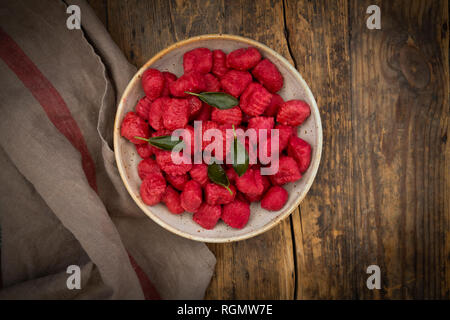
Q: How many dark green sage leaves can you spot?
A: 4